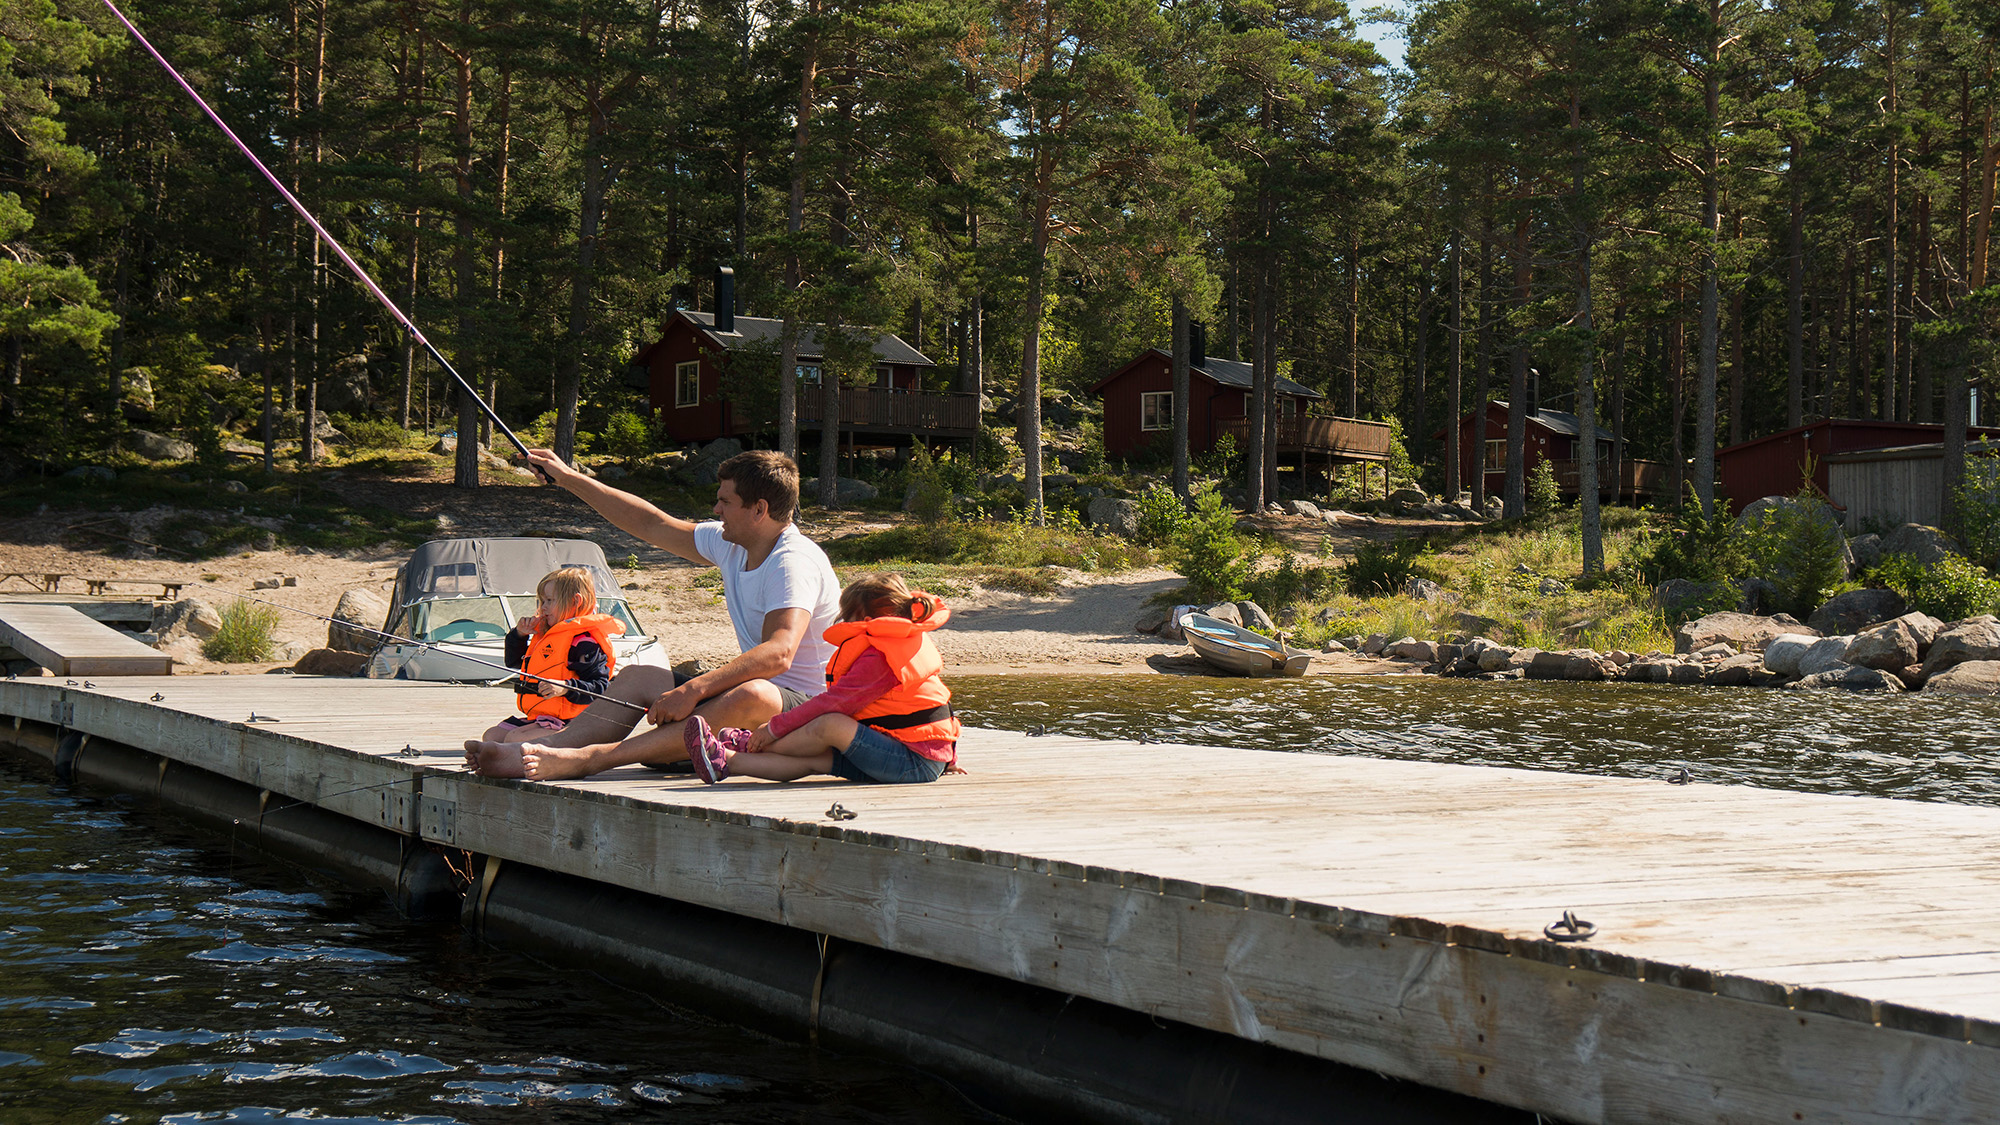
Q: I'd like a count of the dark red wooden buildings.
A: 4